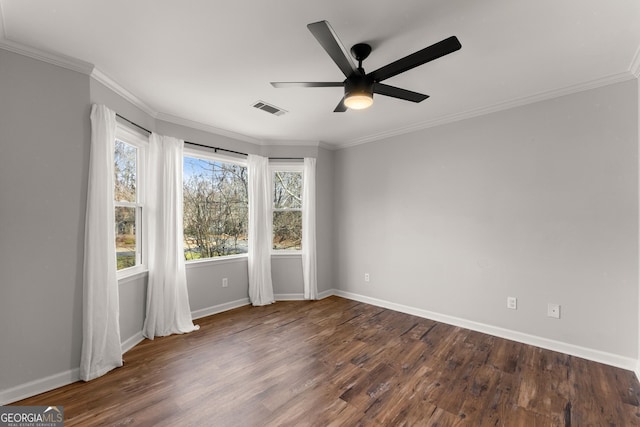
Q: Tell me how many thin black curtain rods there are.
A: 3